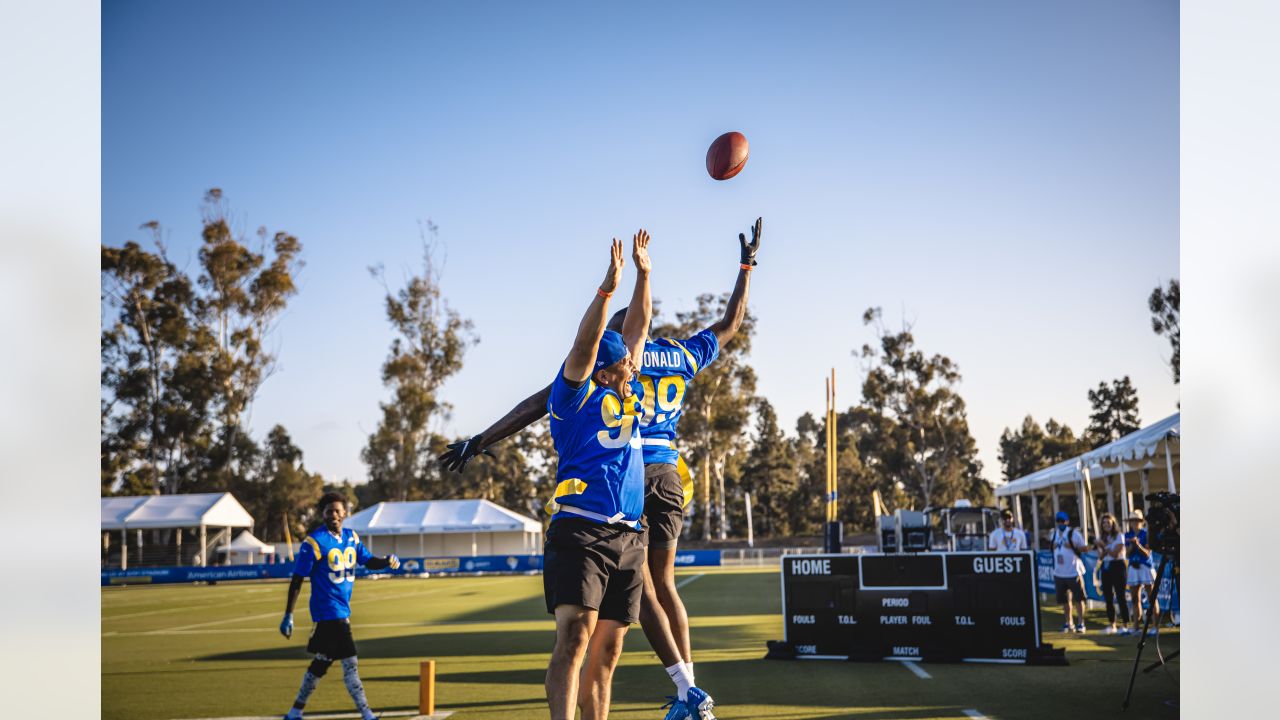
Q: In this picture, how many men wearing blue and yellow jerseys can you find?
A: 3